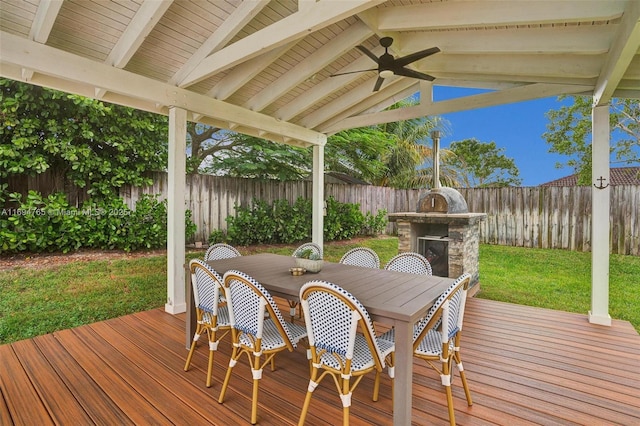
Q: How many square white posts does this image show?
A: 3